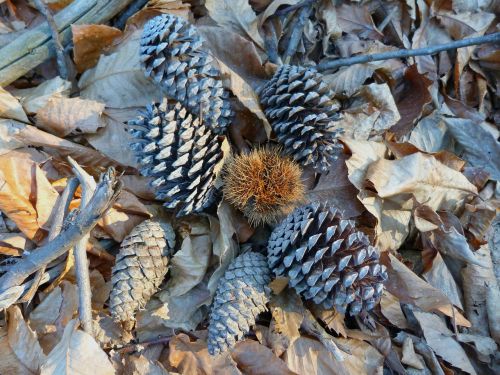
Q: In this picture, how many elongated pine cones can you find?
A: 6